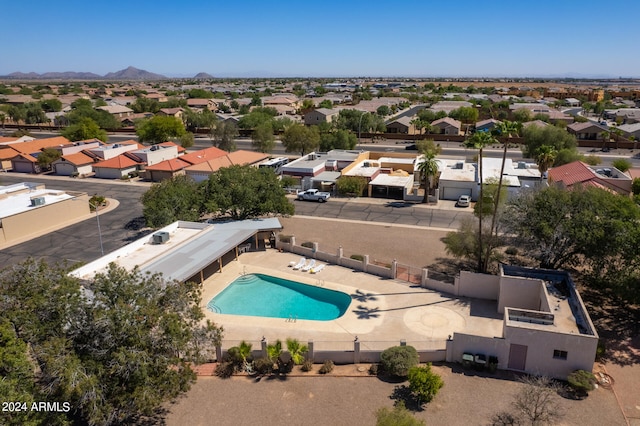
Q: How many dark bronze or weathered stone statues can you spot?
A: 0